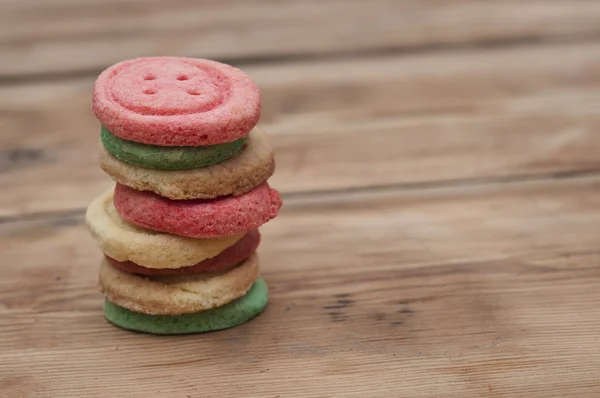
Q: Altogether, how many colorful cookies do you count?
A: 8